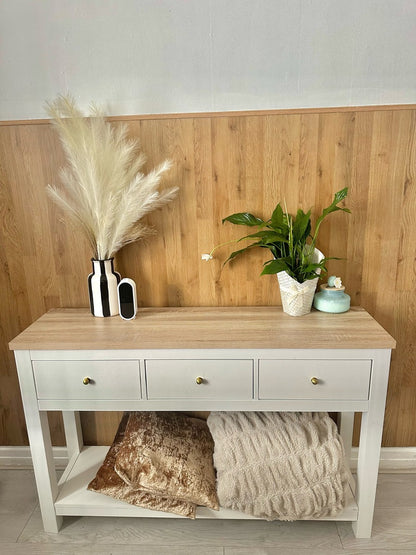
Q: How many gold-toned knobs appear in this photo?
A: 3